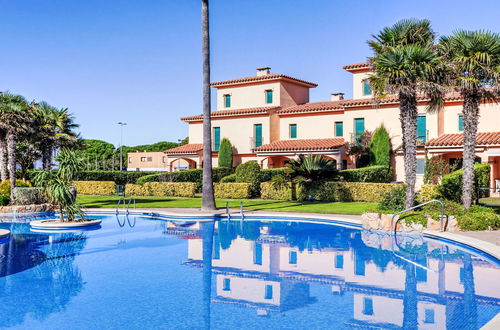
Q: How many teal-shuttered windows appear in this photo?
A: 10